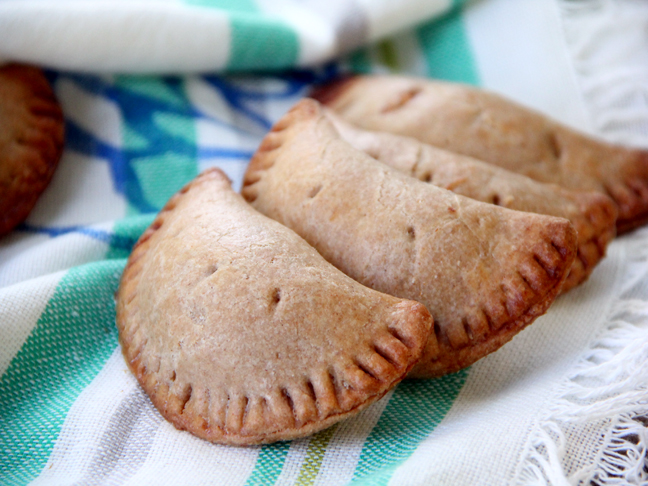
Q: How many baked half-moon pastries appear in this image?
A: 5